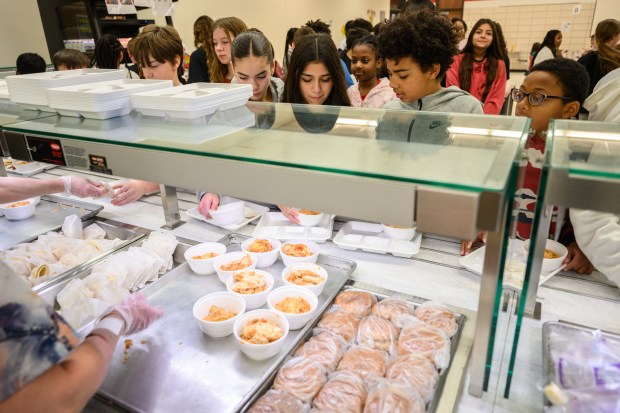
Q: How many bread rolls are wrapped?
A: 13